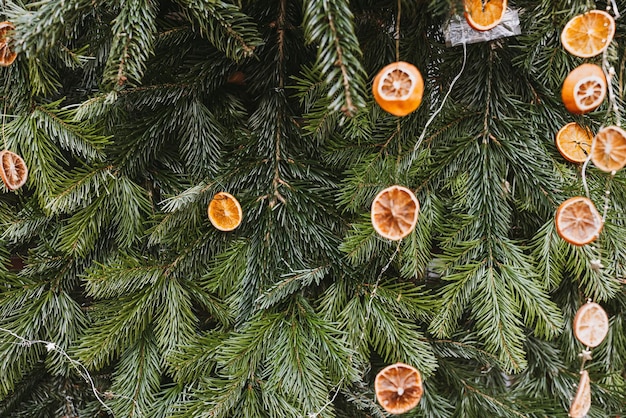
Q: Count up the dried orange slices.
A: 14